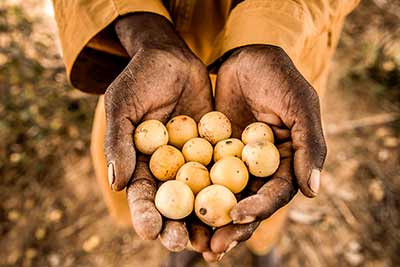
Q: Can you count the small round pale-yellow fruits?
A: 12